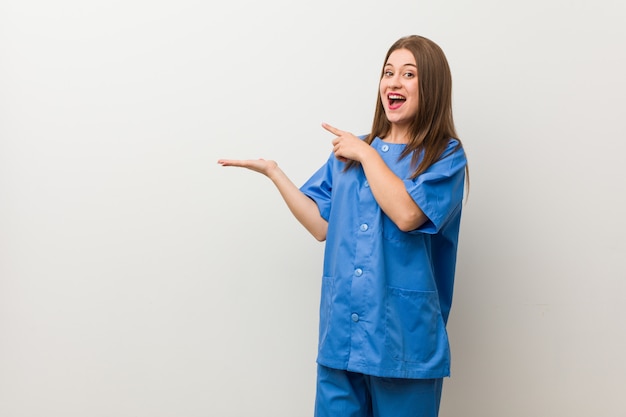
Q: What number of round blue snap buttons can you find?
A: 5